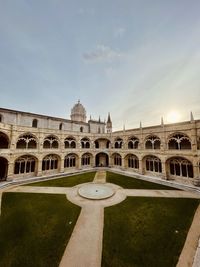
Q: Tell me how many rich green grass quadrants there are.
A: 4